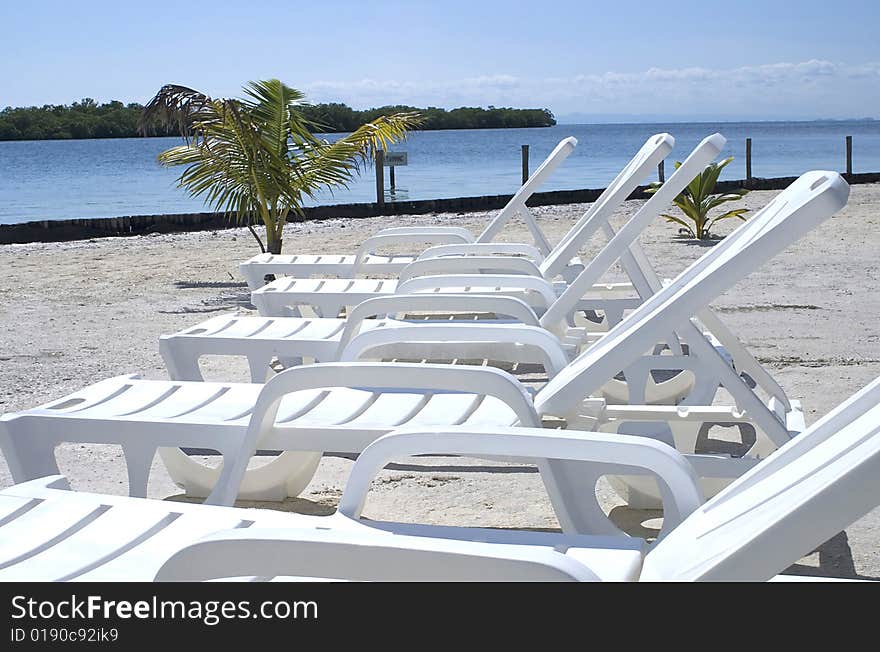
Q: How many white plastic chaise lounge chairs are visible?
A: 5